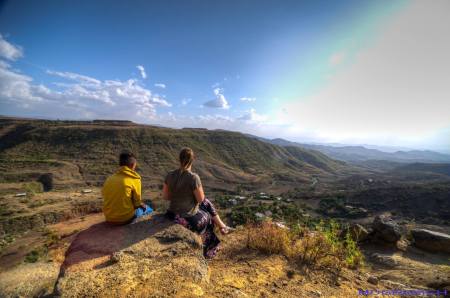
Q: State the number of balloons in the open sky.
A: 0